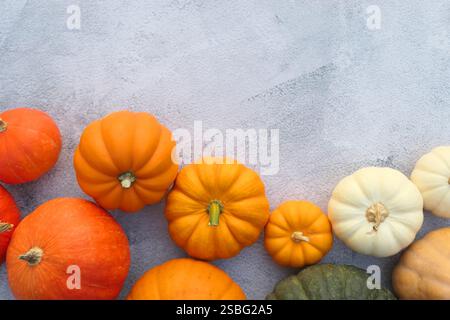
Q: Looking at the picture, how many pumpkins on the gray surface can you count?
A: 11